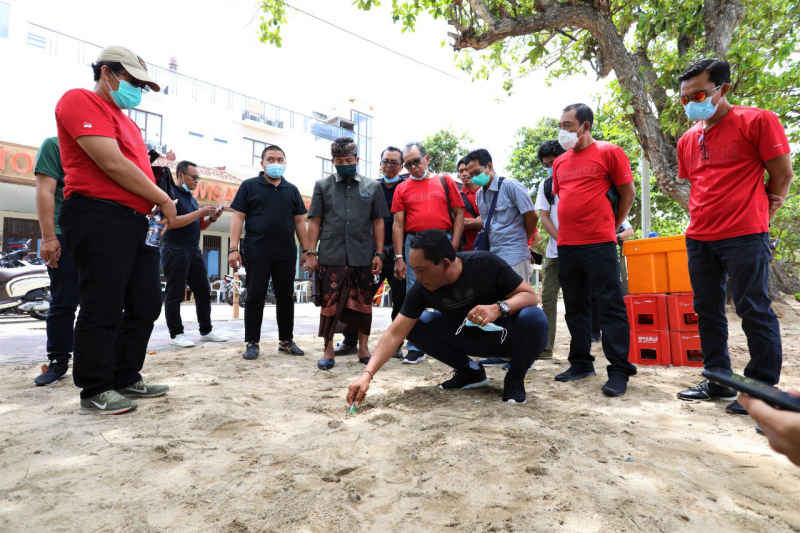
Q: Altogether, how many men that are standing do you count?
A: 12